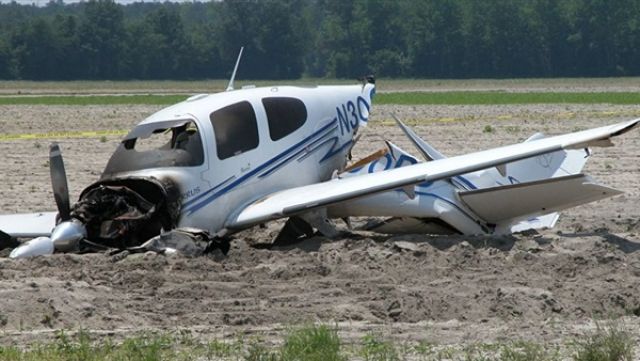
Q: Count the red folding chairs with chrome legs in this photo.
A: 0